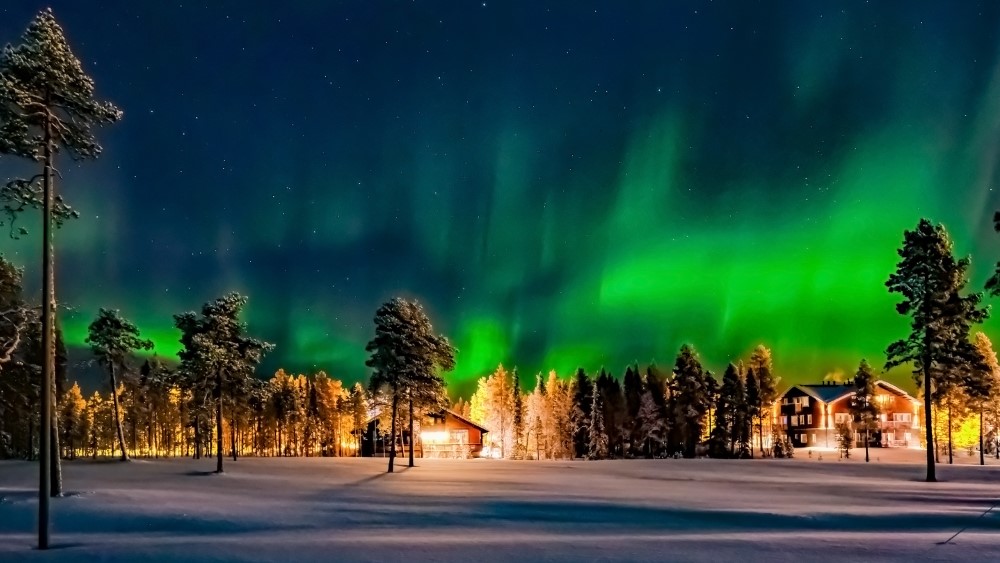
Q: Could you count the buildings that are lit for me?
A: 2